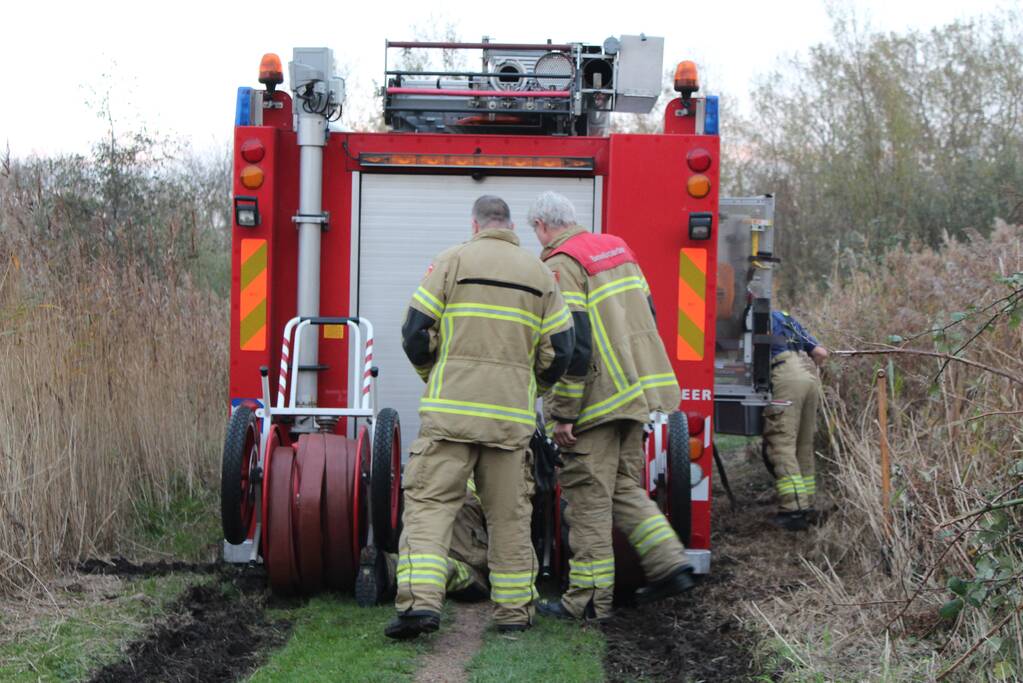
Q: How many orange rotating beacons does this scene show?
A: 2